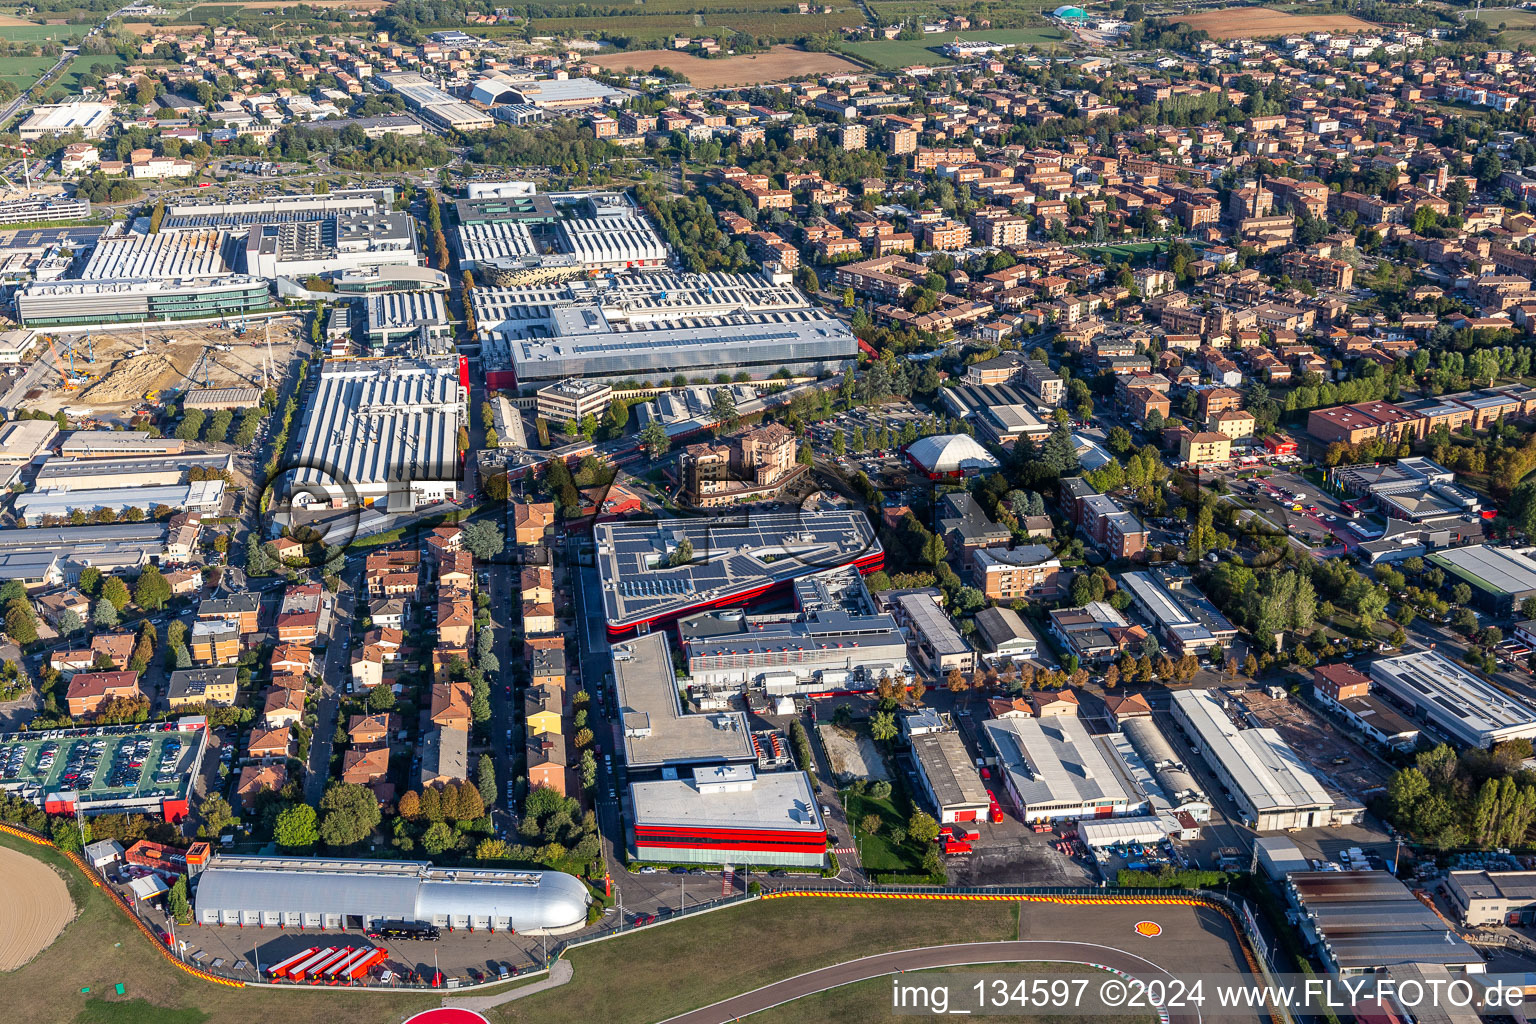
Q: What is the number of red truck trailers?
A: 5